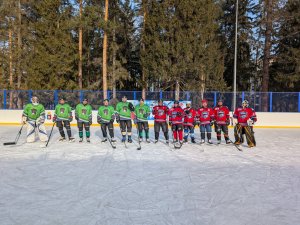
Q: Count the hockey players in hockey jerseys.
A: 12